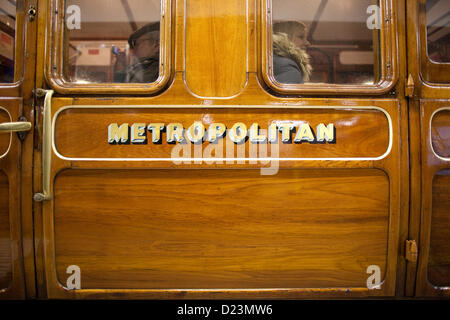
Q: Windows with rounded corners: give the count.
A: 4